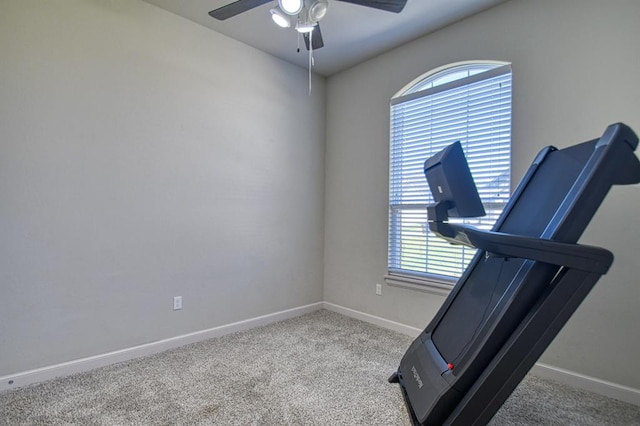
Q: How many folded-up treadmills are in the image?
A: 1